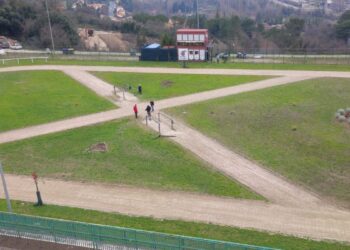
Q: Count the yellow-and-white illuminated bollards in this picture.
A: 0